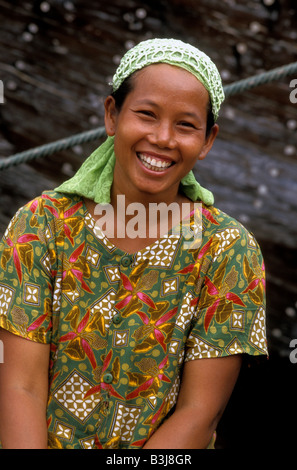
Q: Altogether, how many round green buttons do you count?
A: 3